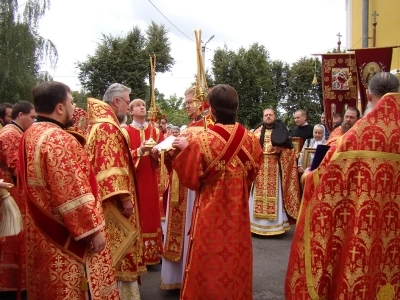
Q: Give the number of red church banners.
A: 2